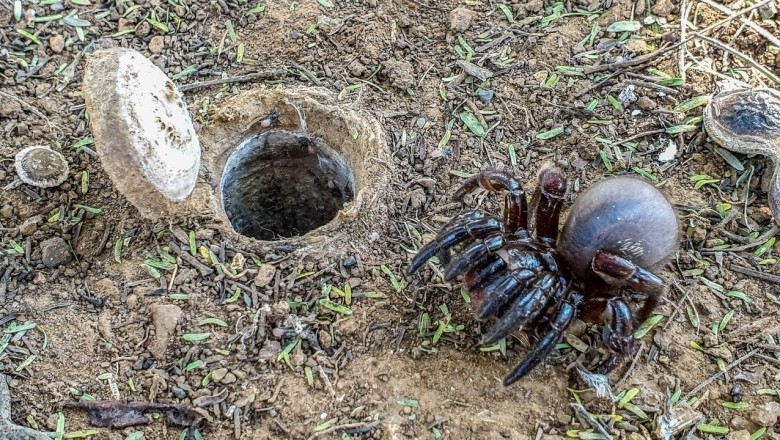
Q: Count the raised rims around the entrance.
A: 1